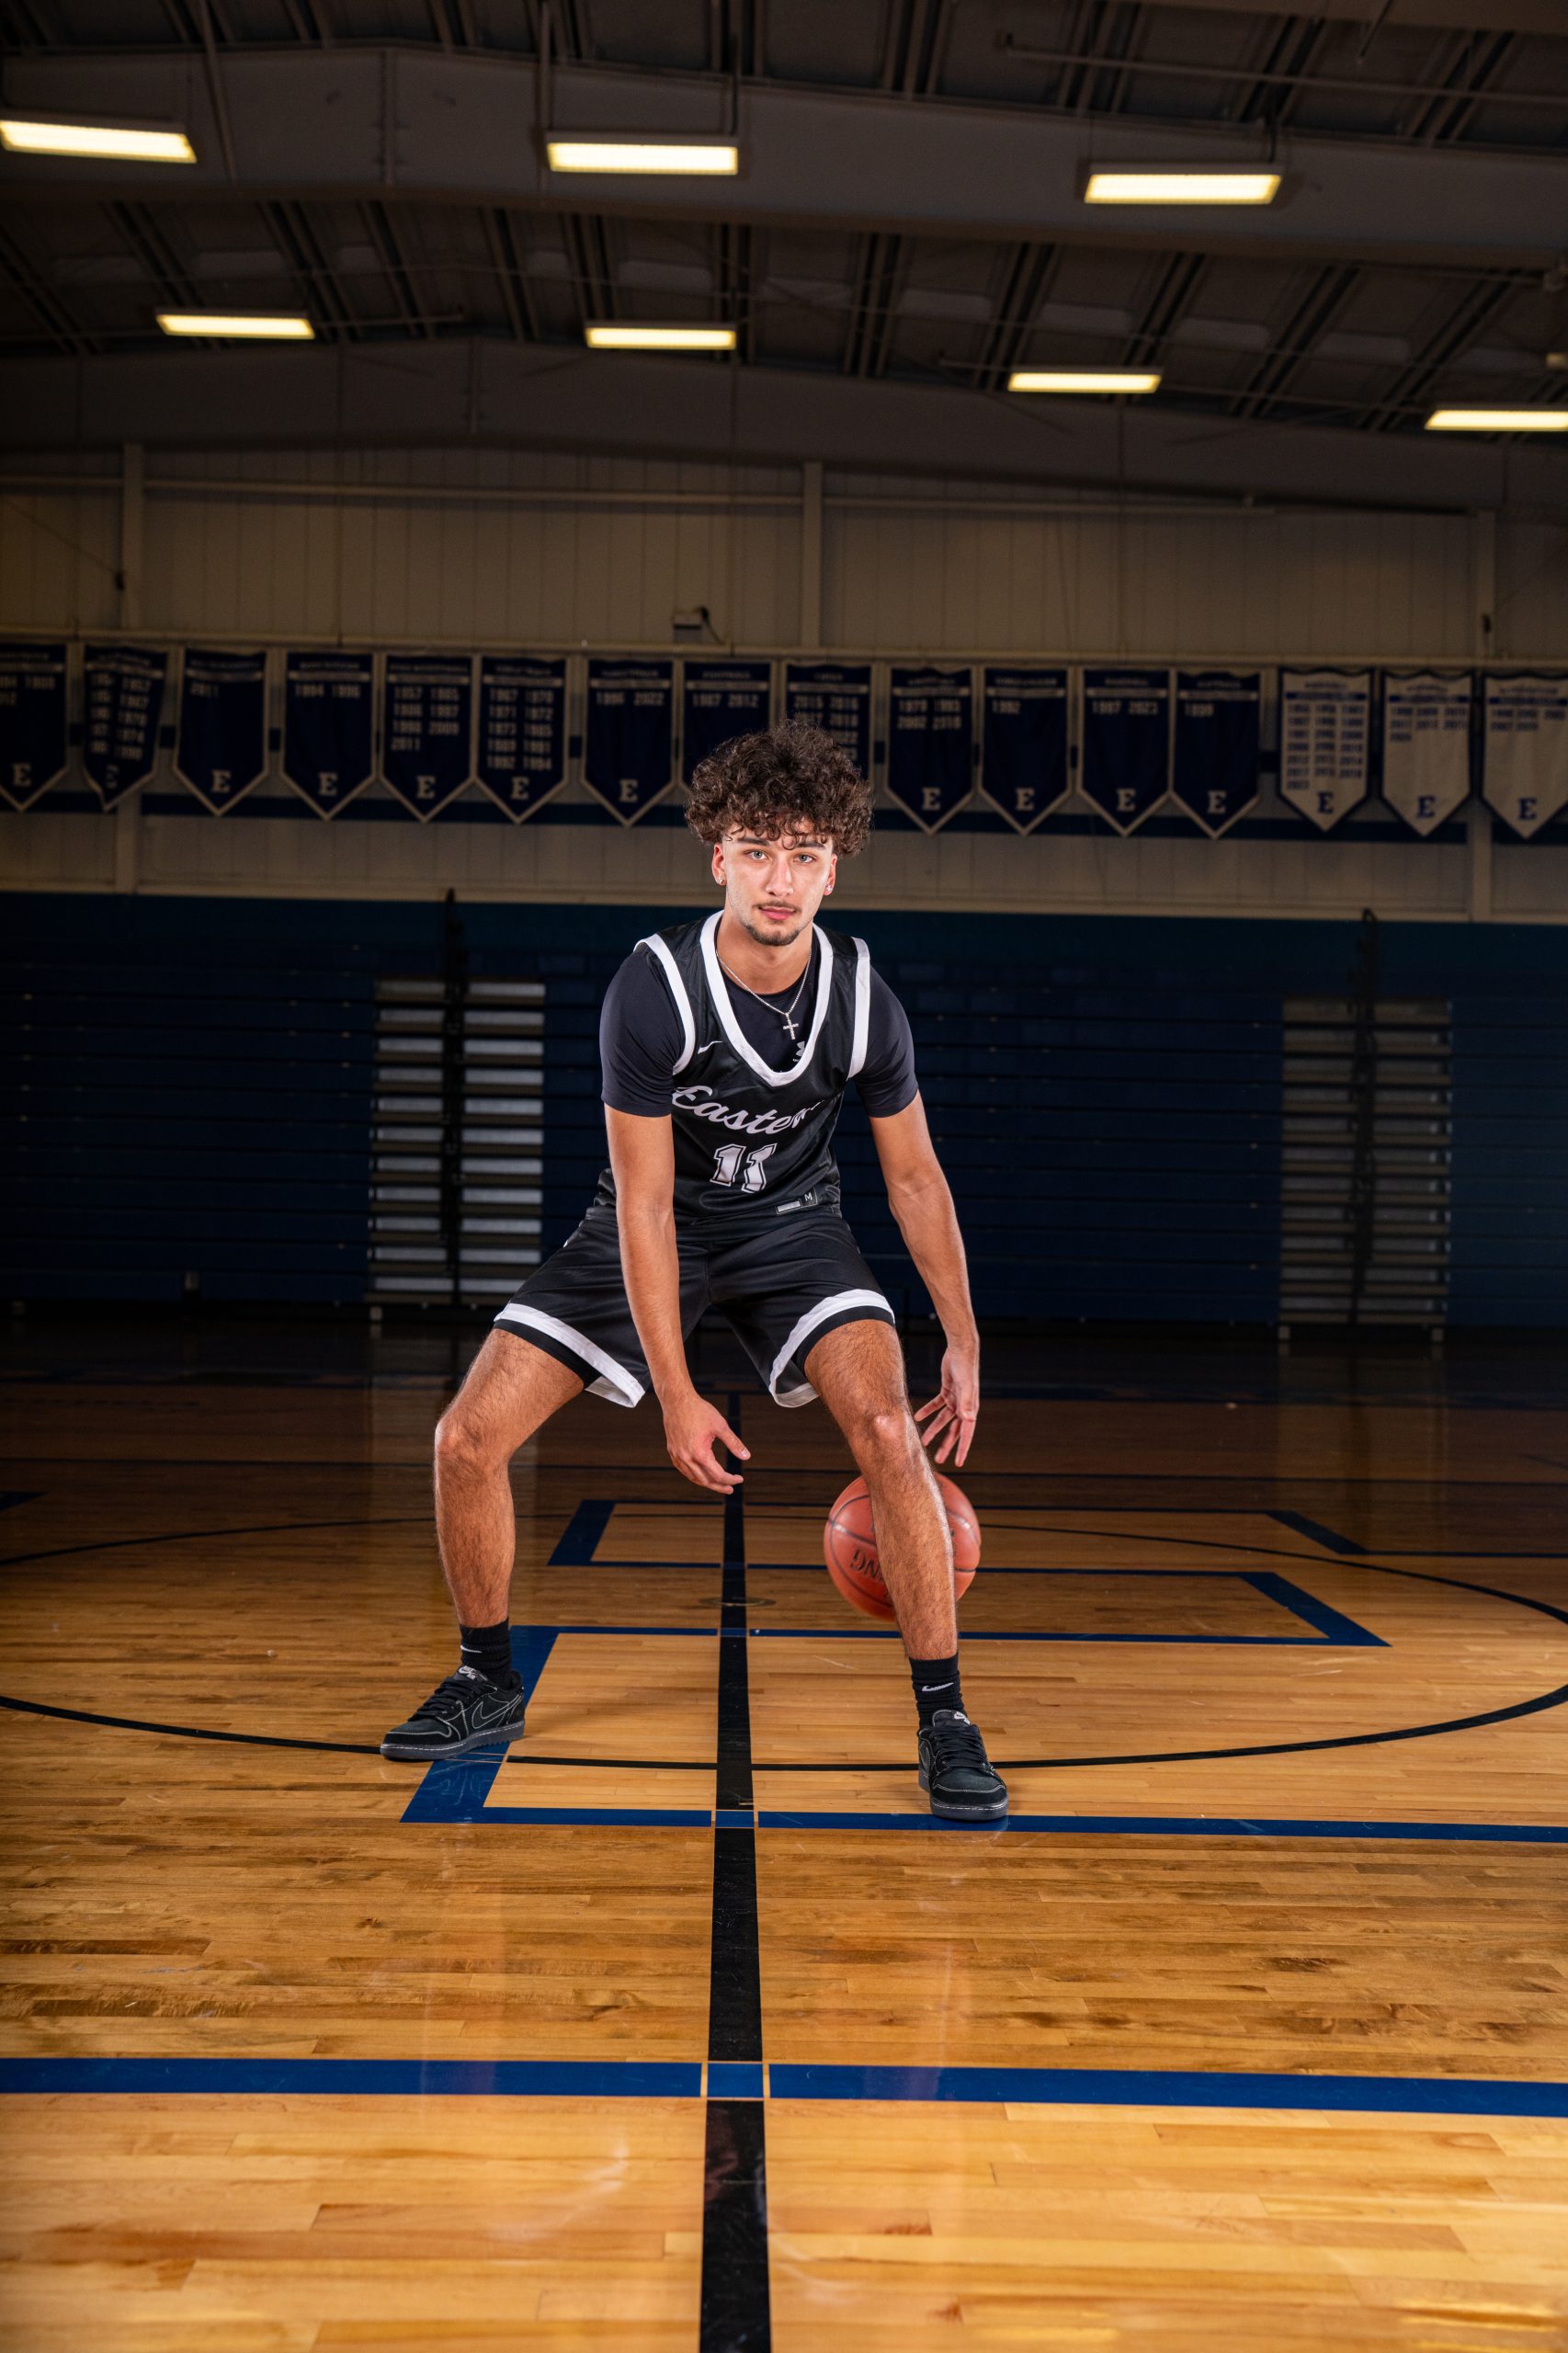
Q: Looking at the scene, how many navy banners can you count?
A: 13